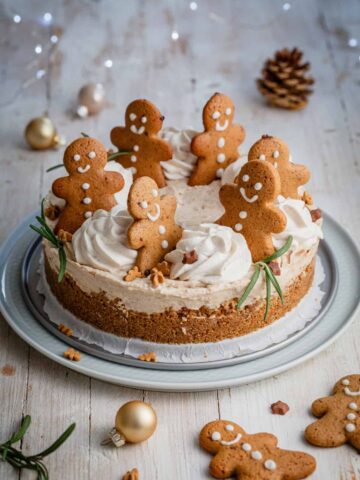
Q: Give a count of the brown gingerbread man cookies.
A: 8